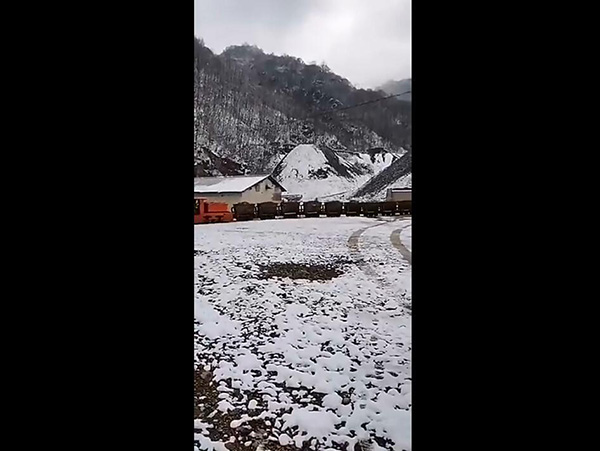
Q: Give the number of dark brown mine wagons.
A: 9